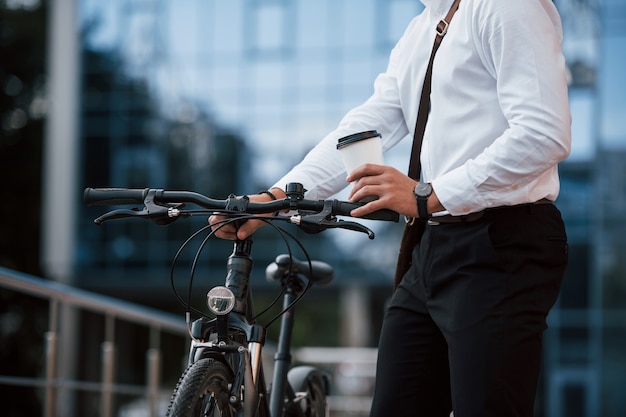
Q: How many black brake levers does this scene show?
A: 2